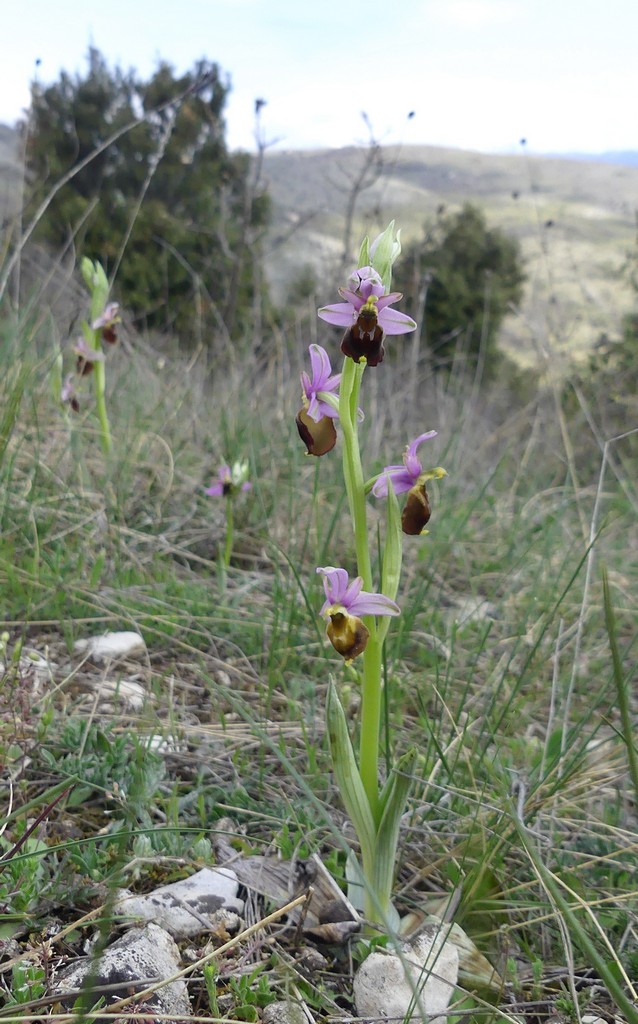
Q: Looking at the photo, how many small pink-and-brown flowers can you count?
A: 8